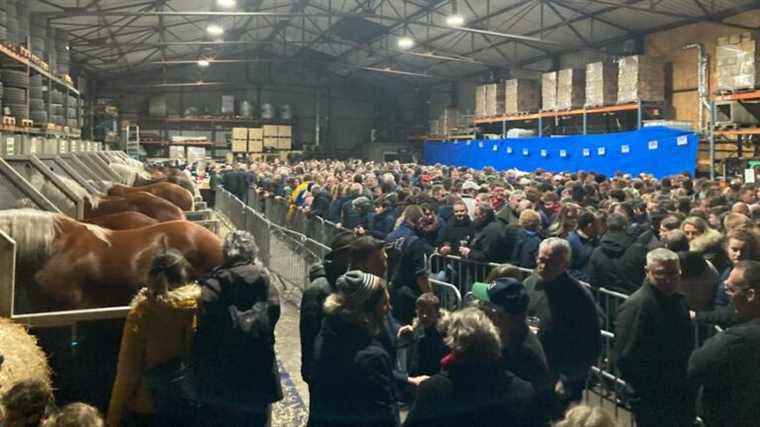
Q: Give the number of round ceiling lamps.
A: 5